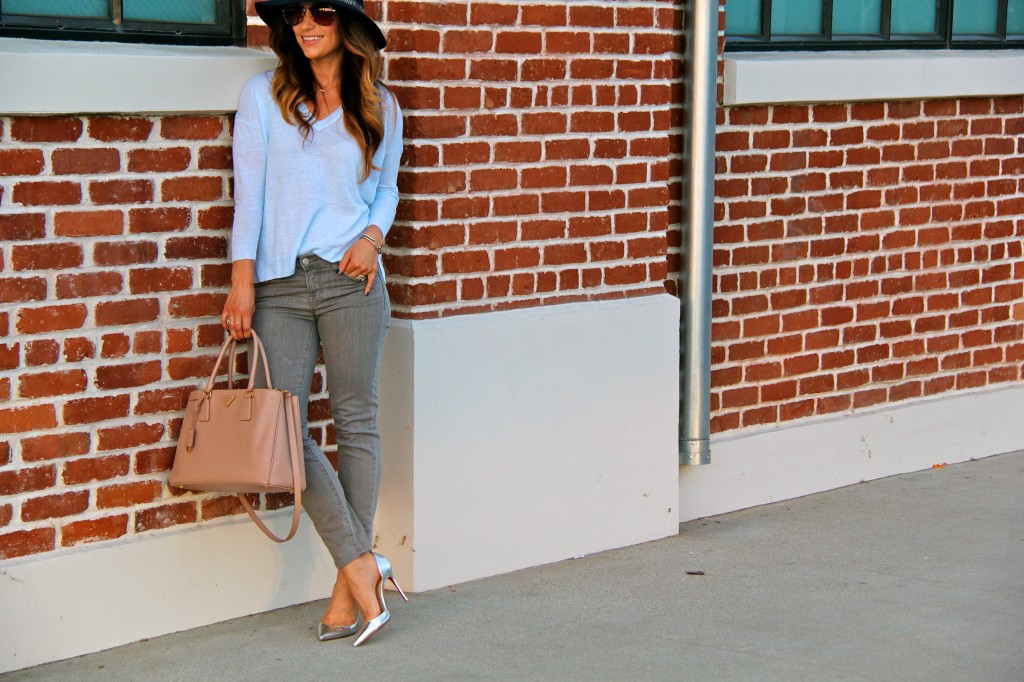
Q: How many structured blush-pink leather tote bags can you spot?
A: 1